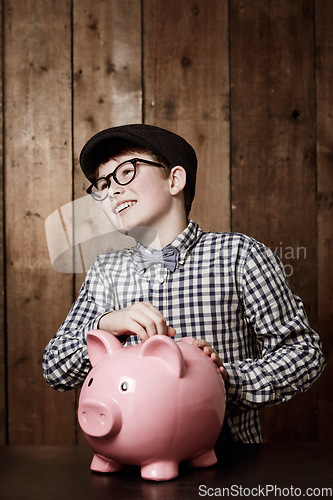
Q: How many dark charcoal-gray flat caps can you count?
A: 1